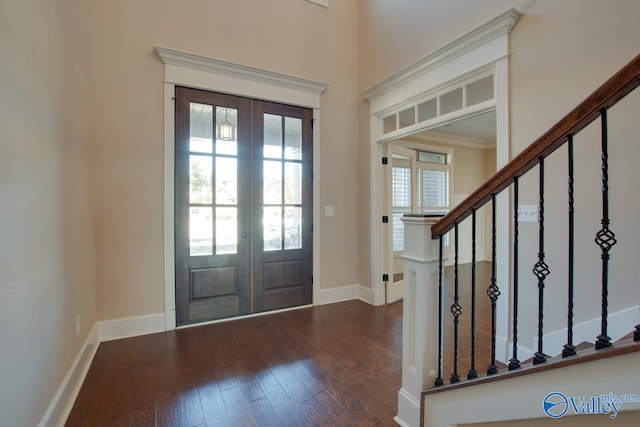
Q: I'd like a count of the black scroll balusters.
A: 4